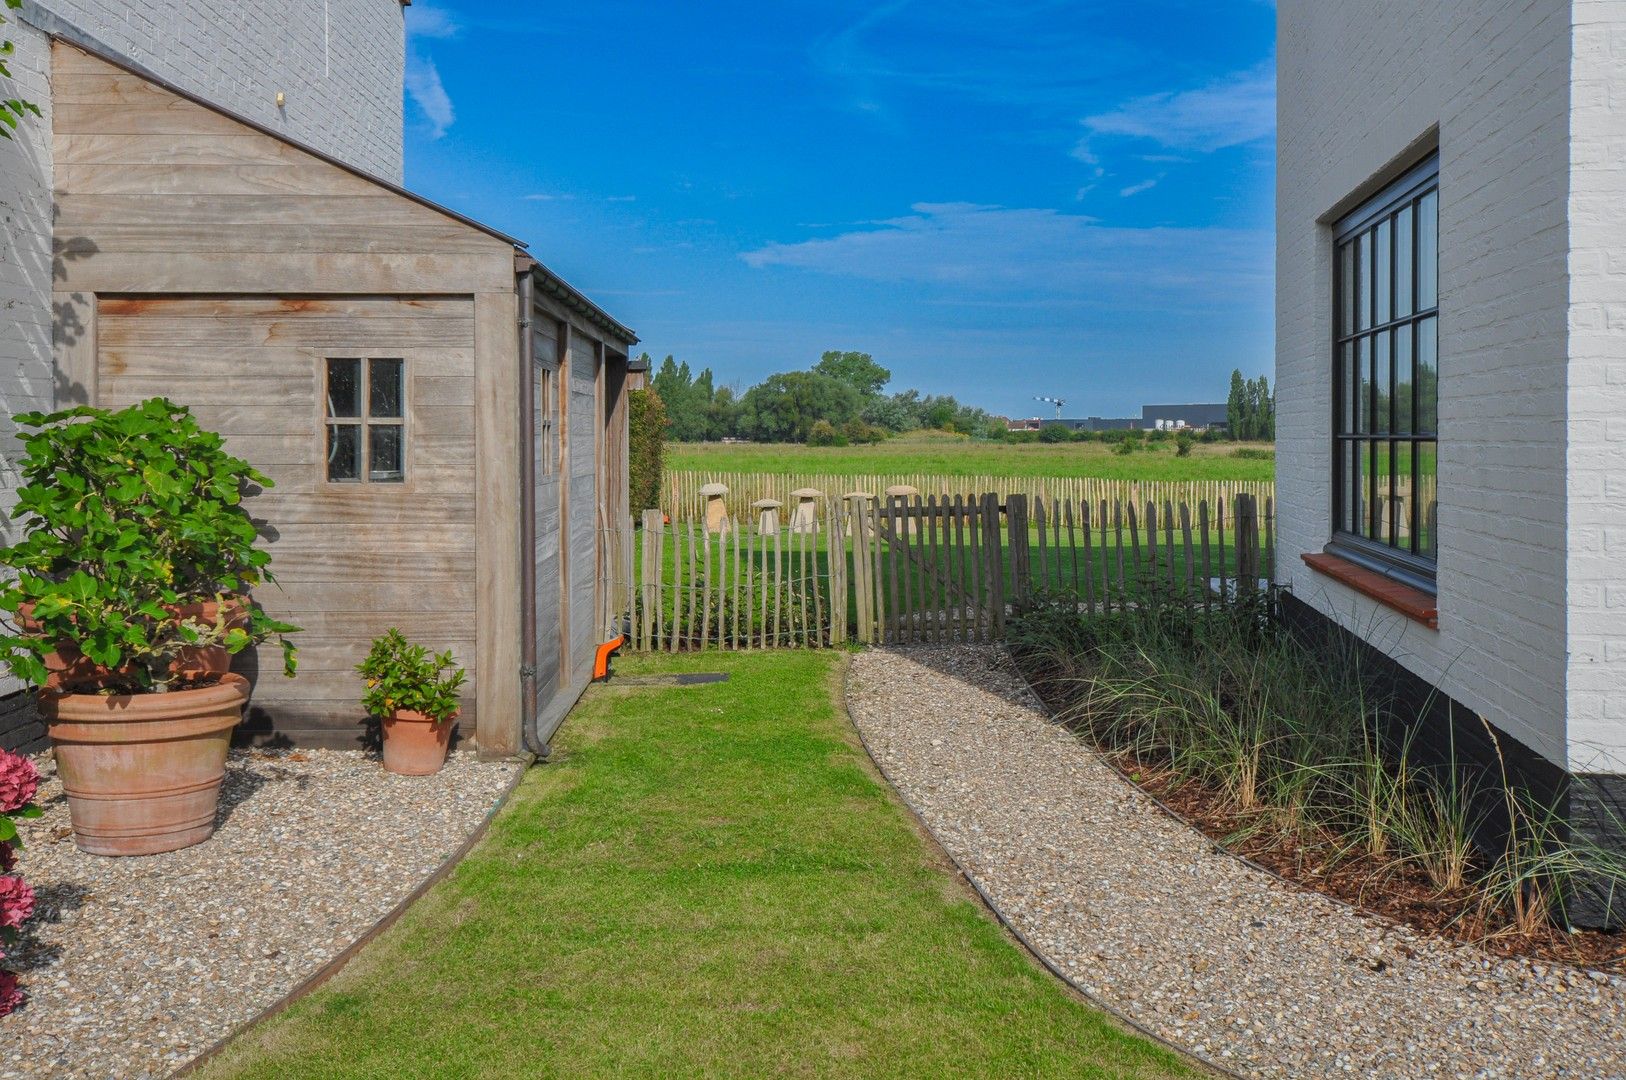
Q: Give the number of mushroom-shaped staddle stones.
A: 5